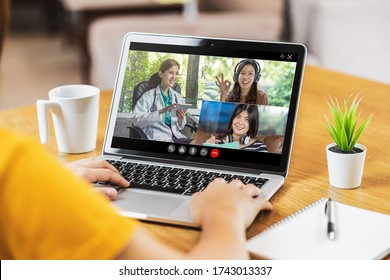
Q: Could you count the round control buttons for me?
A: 5